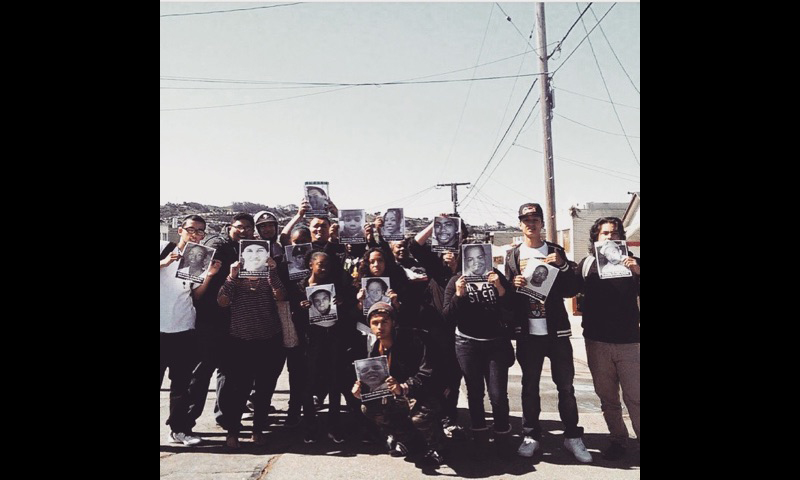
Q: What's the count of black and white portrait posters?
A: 13